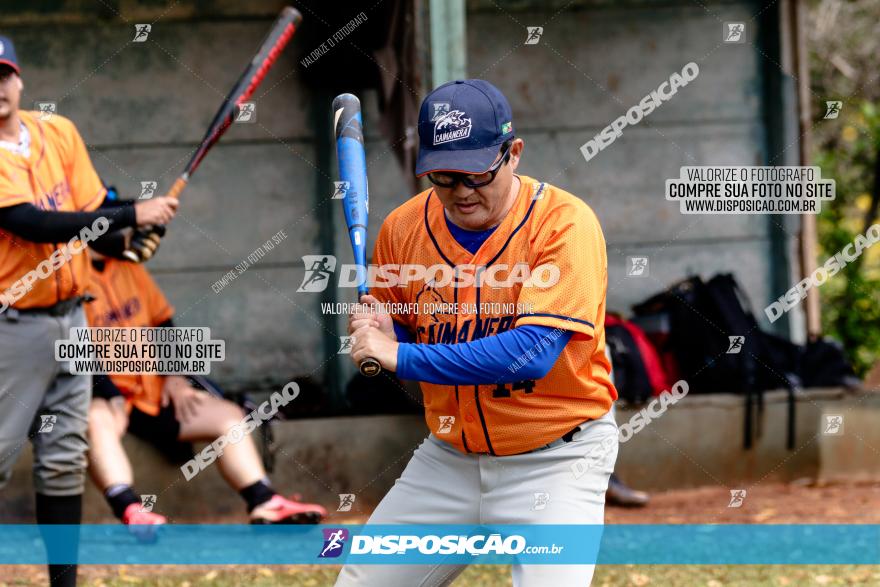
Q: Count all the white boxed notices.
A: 2